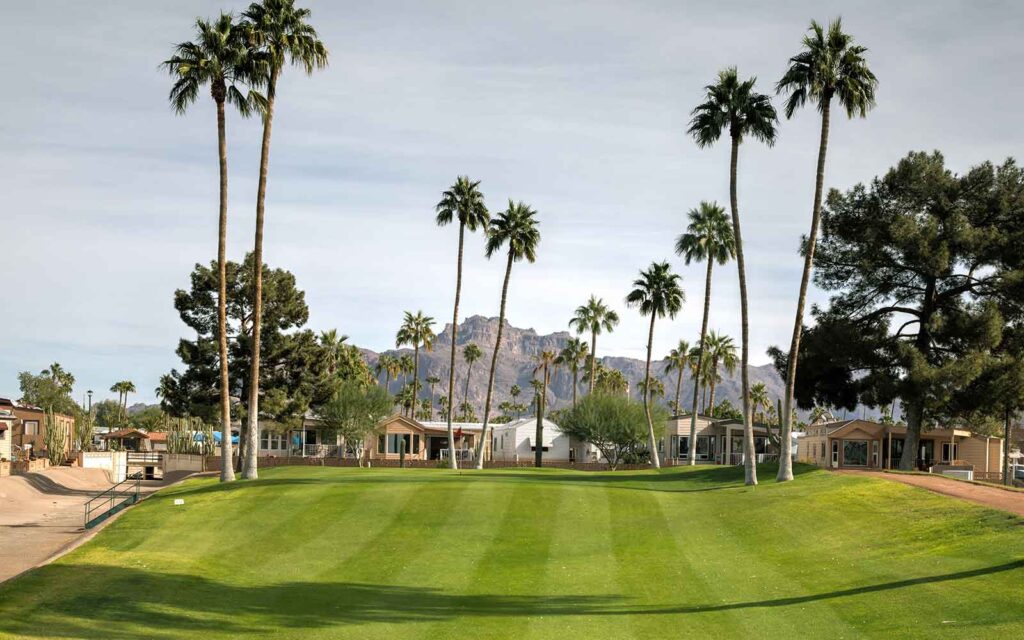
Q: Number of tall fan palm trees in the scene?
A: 8